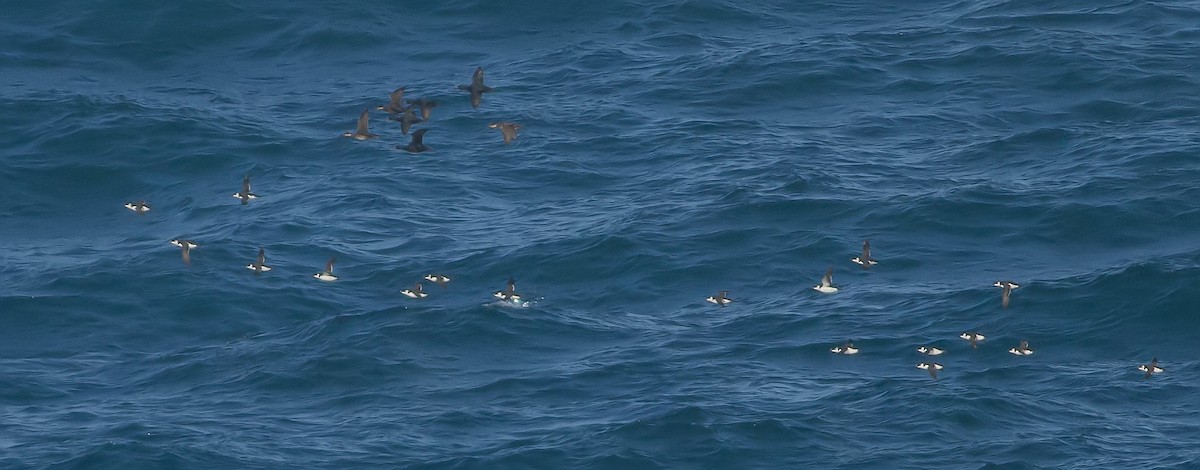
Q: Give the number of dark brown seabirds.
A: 7